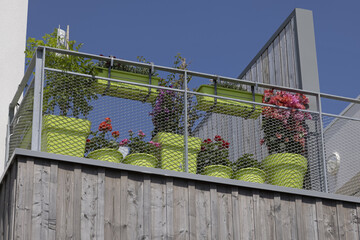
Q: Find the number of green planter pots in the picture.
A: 9